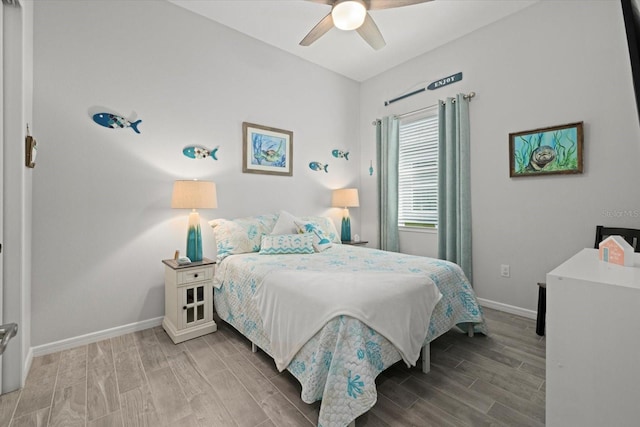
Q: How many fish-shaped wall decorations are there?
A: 4